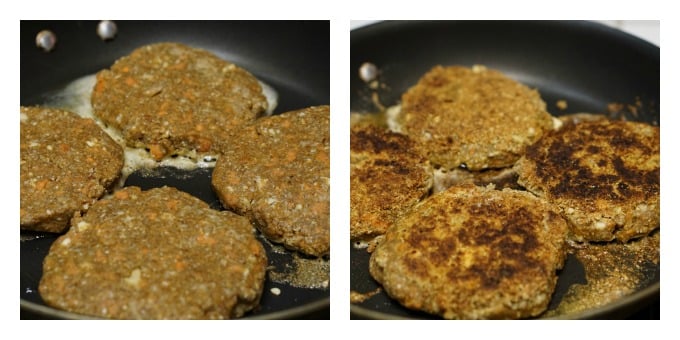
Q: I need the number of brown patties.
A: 8